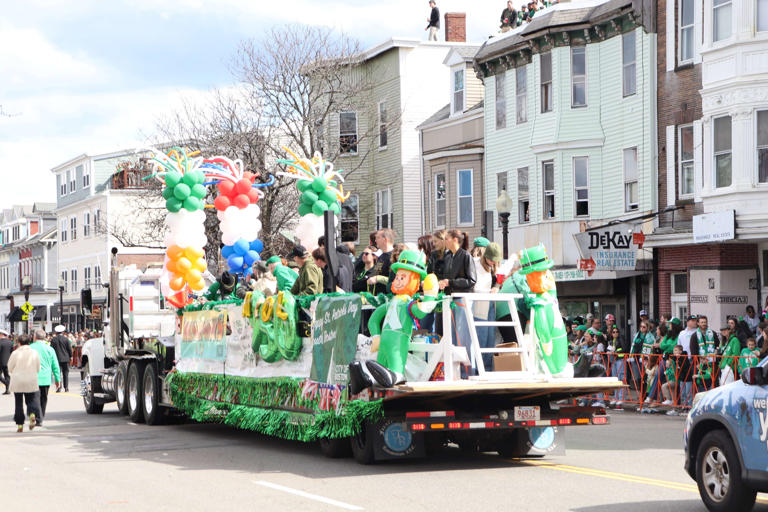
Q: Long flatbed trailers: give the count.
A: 1